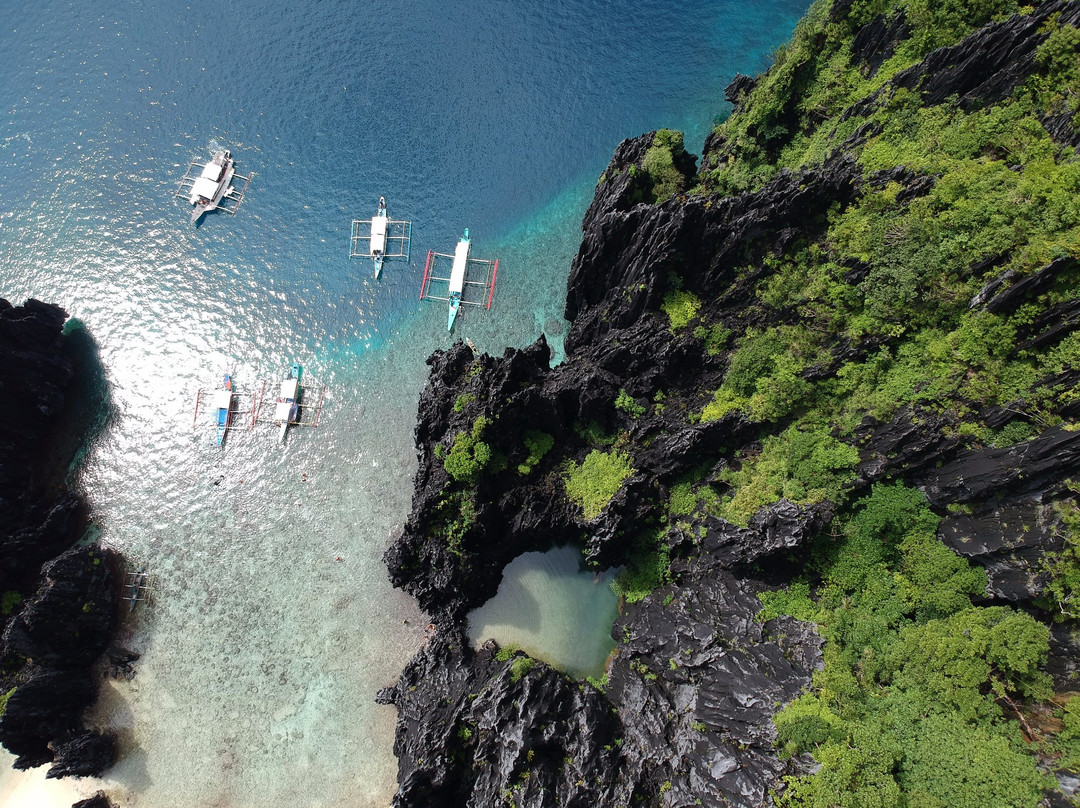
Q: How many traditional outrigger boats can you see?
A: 6